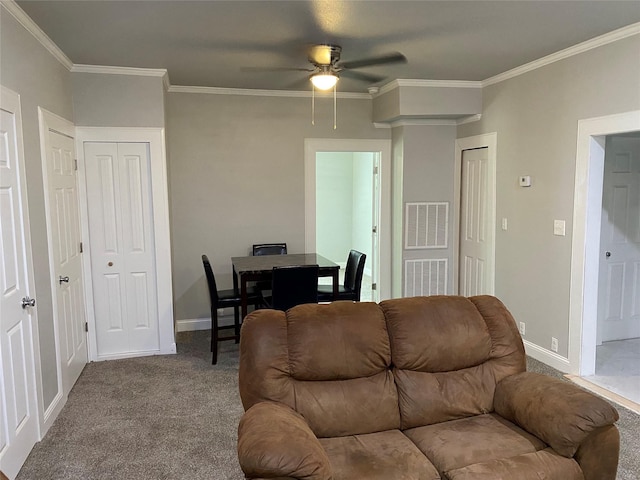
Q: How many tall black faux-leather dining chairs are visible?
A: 4